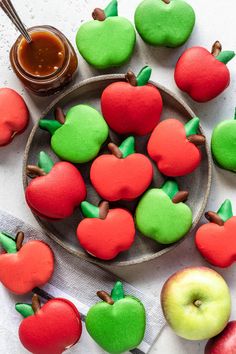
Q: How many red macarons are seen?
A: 10